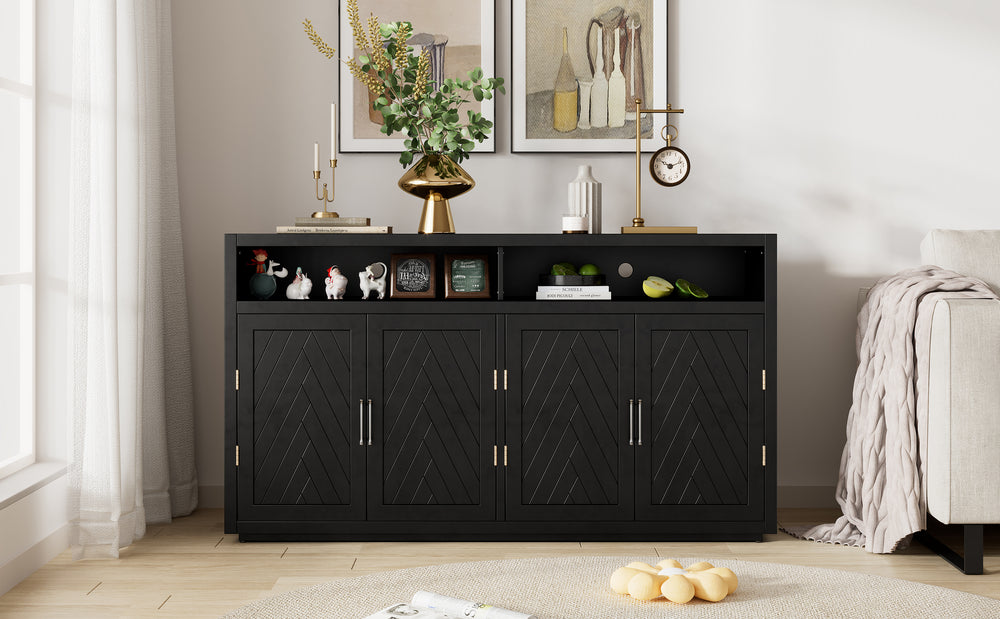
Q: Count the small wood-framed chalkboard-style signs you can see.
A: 2